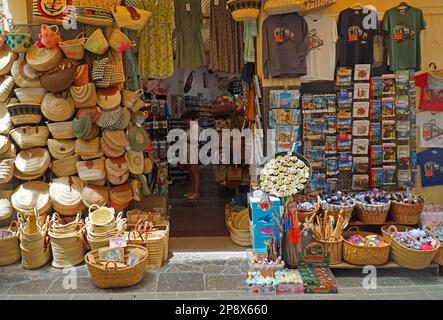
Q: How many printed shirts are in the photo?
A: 7